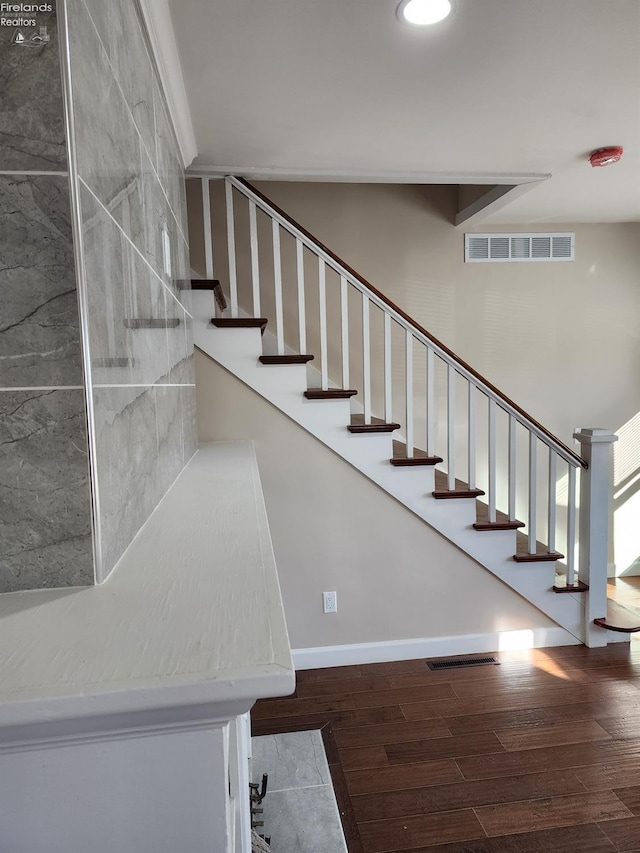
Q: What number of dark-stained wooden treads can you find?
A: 11